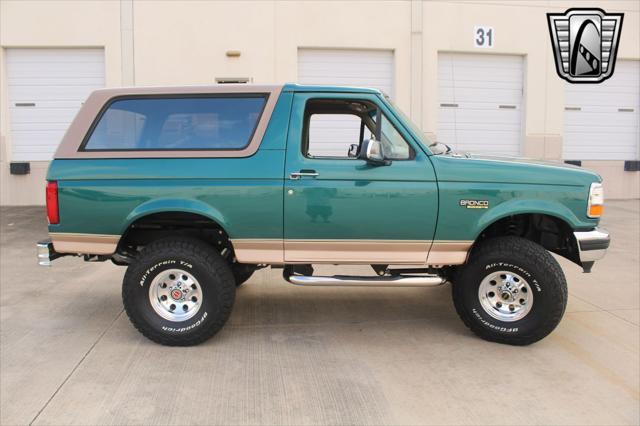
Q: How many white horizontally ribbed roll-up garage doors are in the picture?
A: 4